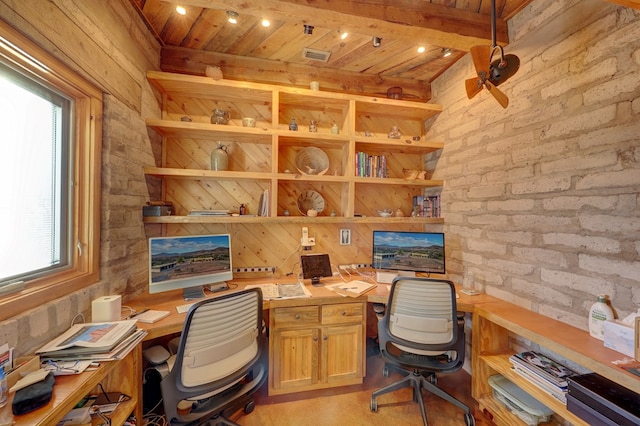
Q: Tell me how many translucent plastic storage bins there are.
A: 1